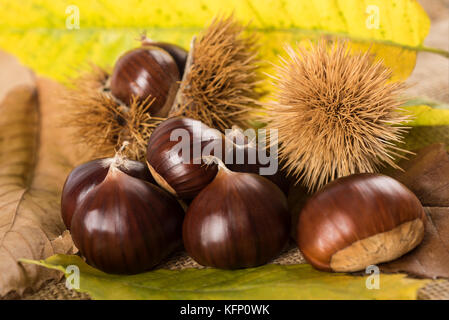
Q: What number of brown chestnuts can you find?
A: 8